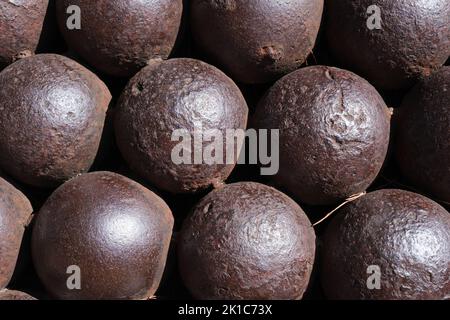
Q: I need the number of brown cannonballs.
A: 13